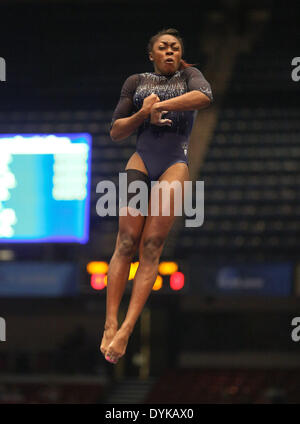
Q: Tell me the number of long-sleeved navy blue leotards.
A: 1